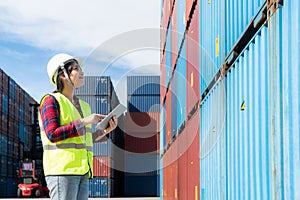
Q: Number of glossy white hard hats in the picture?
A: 1